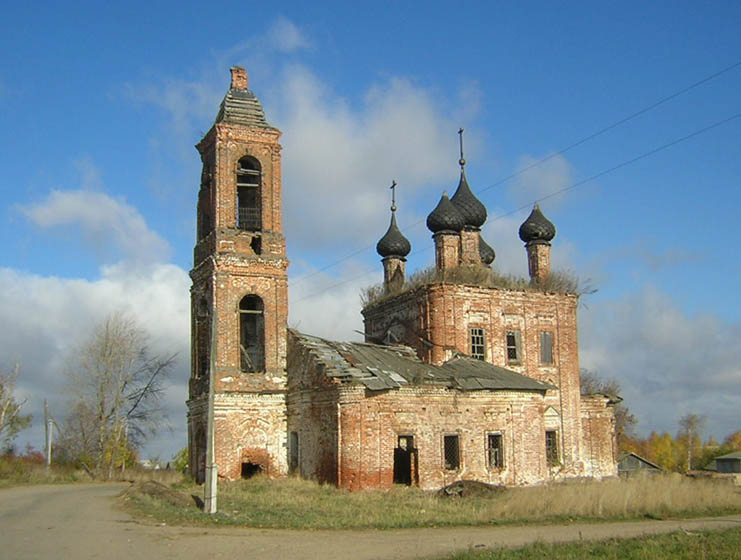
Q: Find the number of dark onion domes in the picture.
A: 5